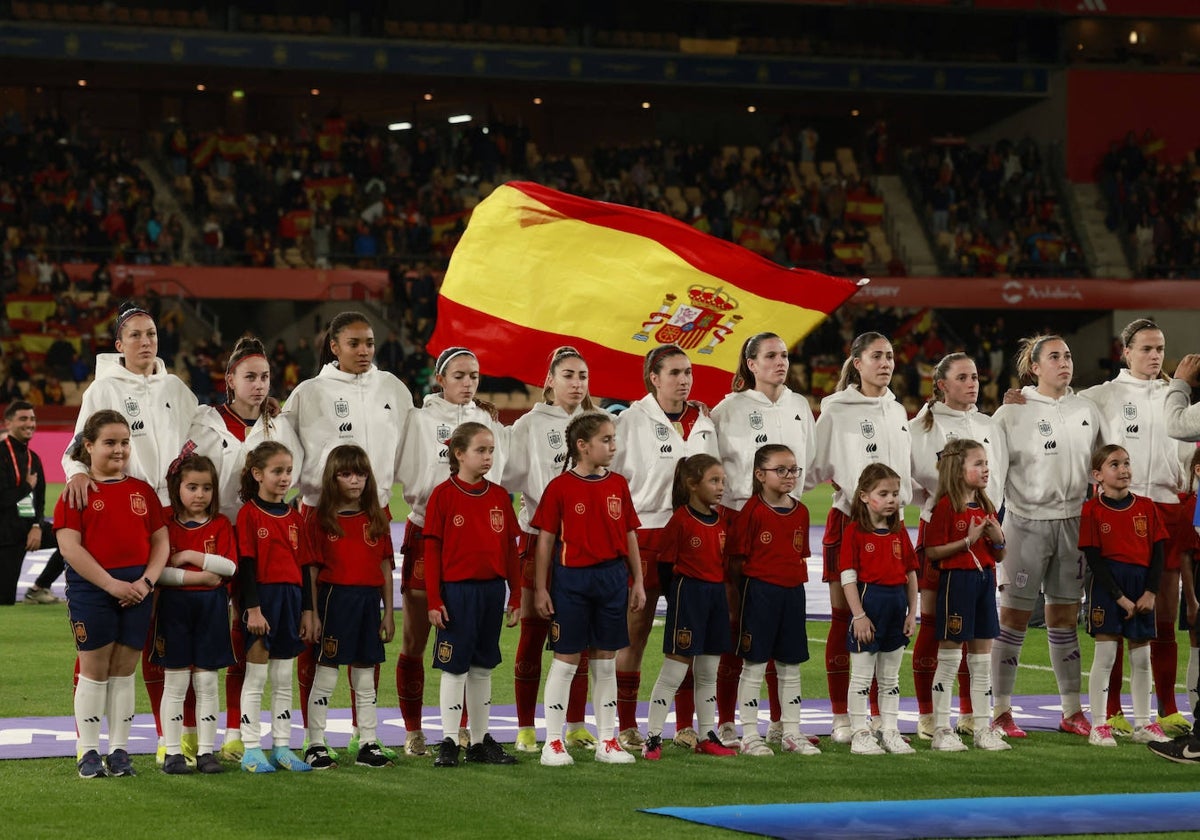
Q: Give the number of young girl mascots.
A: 11